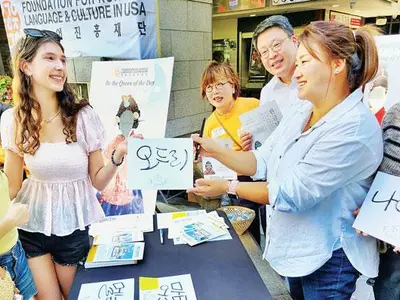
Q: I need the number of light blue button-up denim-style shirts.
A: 1